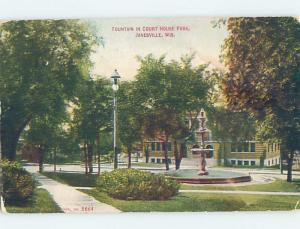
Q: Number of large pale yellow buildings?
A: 1